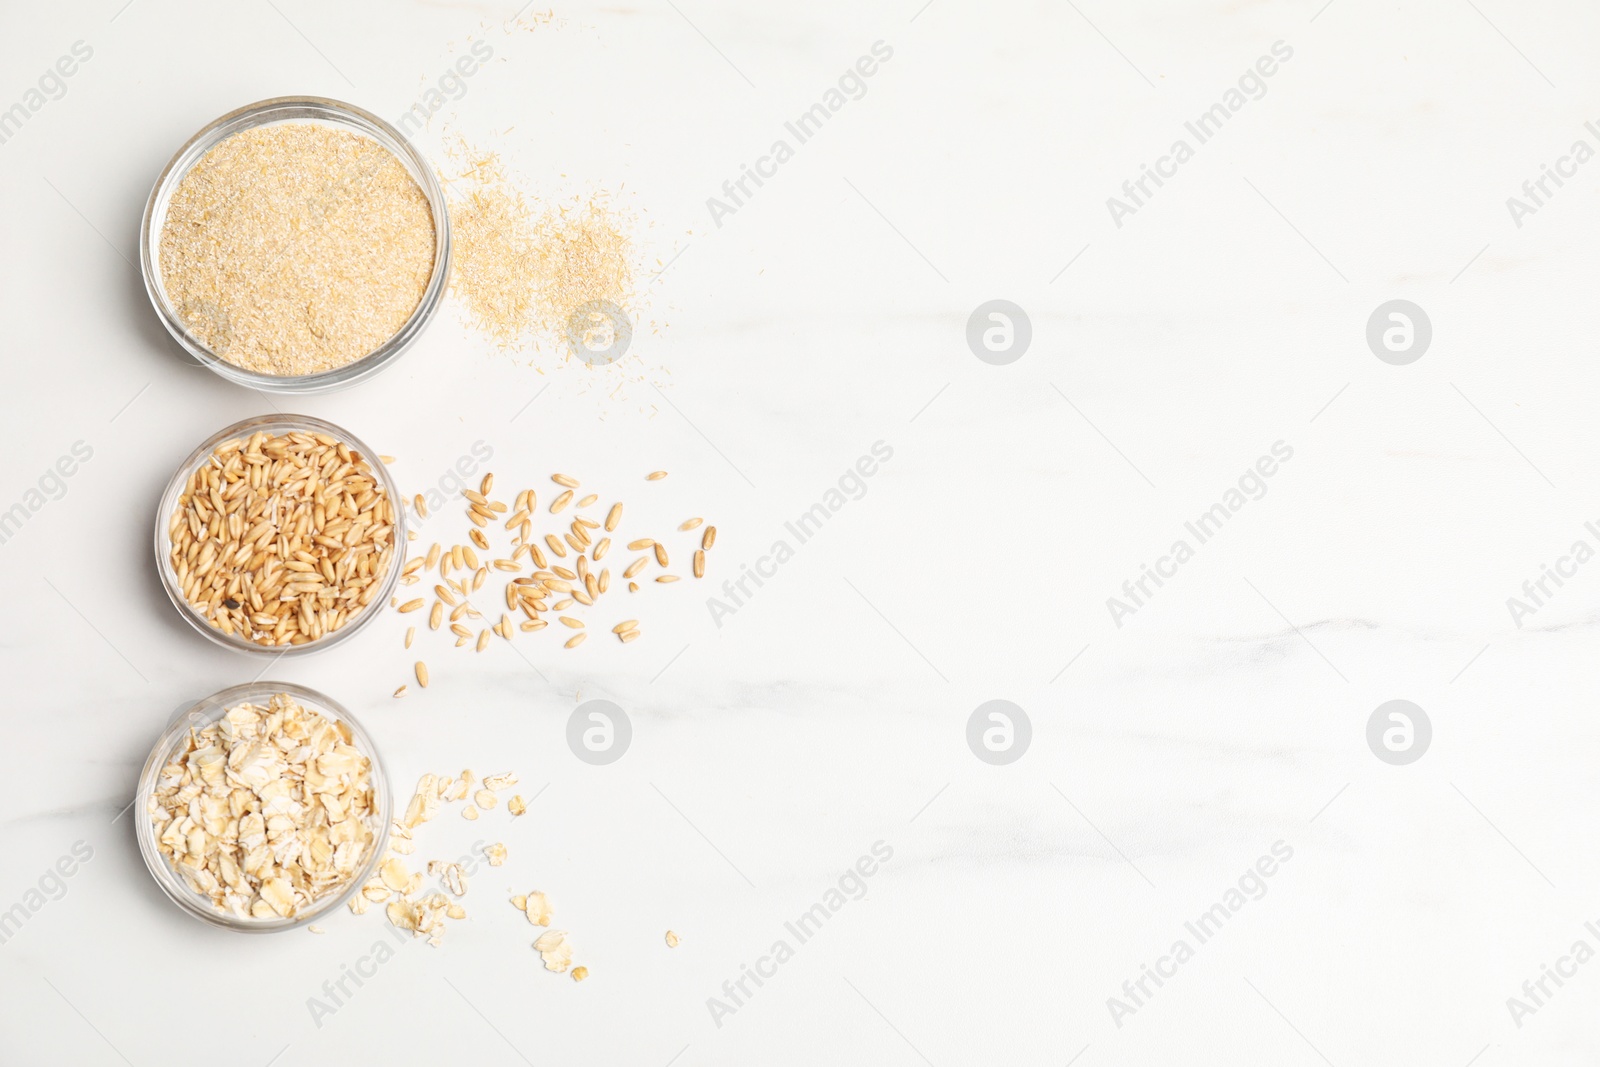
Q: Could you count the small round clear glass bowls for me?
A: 3